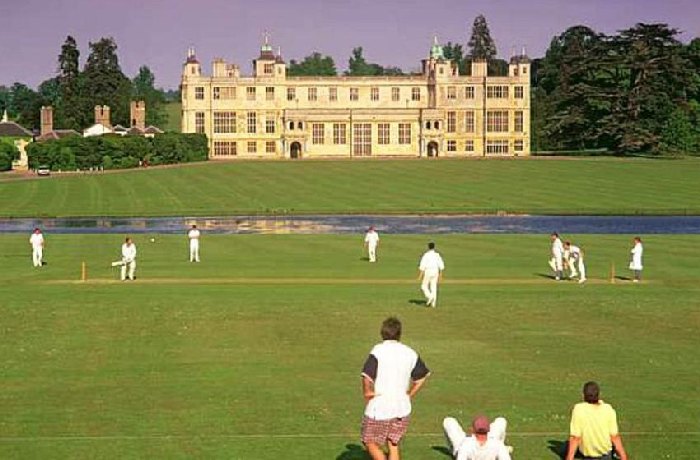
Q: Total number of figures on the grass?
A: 11